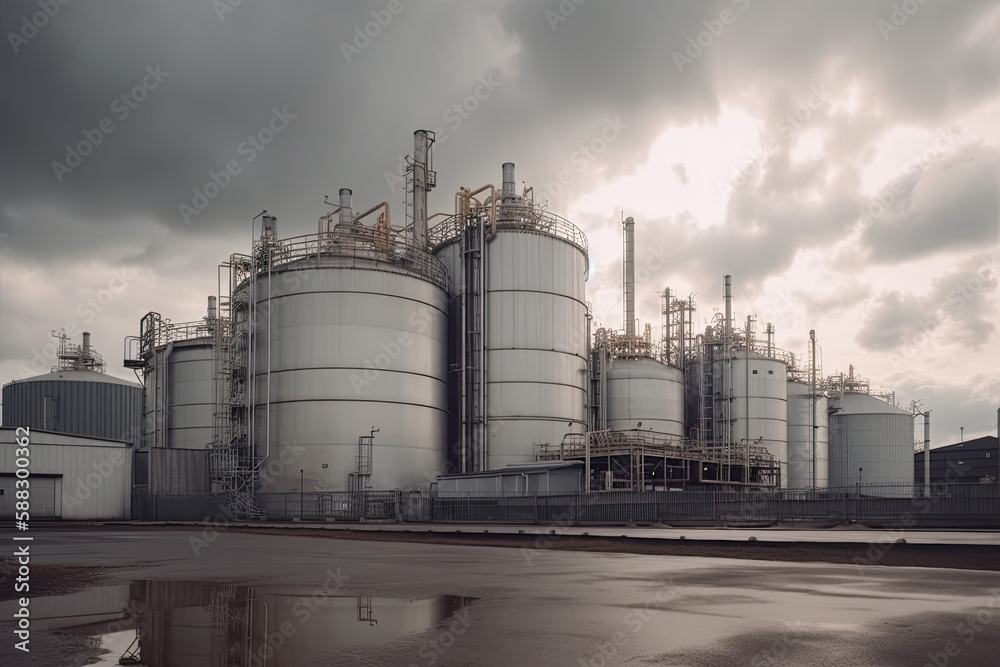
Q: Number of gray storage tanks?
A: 8